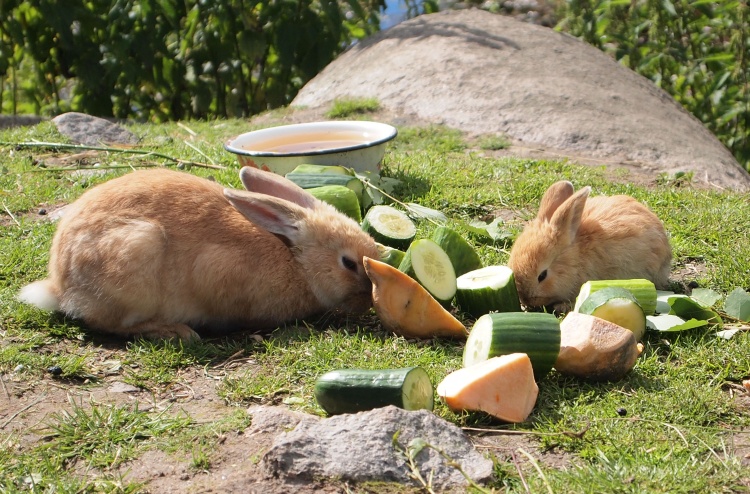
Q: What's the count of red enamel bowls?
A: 0